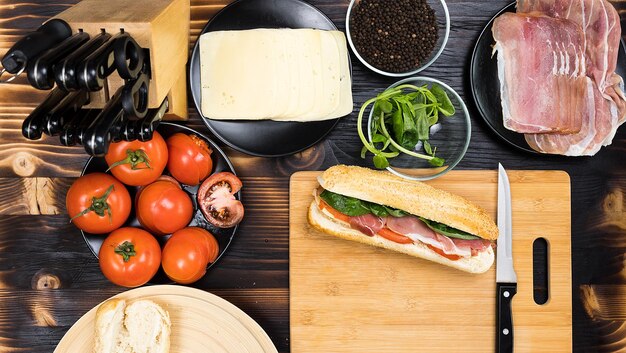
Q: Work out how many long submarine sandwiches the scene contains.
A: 1